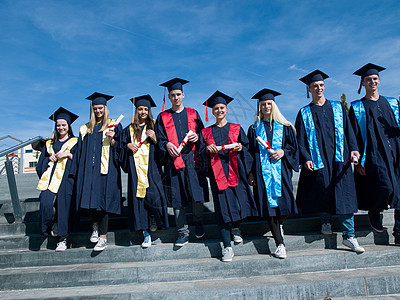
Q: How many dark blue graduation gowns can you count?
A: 8